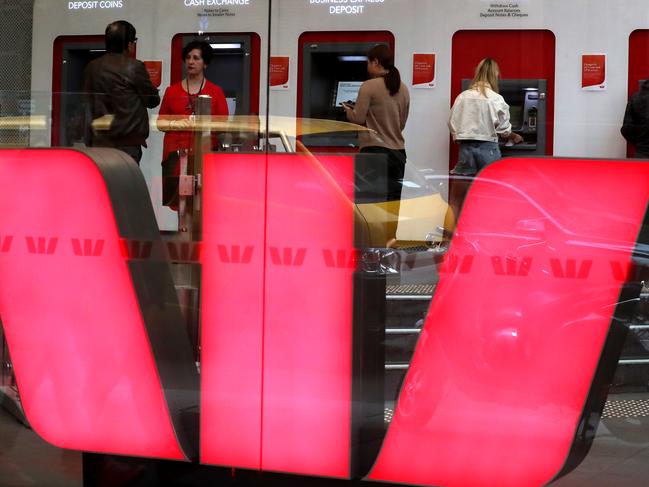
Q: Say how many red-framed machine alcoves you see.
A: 5